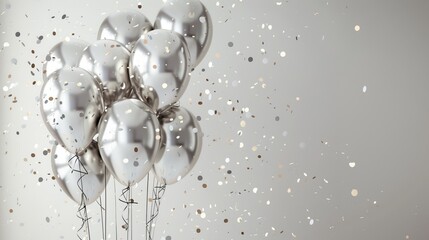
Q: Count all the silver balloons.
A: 9